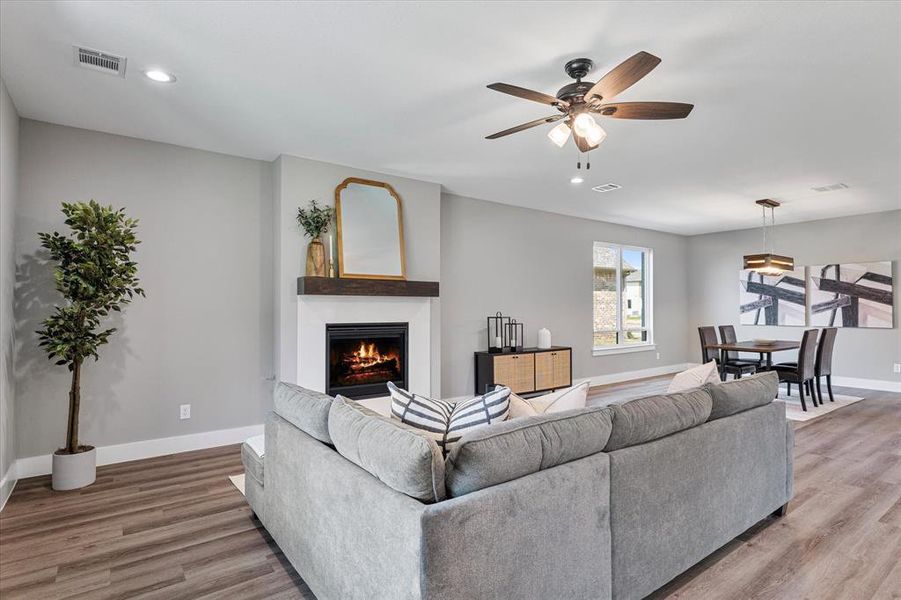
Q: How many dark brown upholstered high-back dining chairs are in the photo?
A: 4